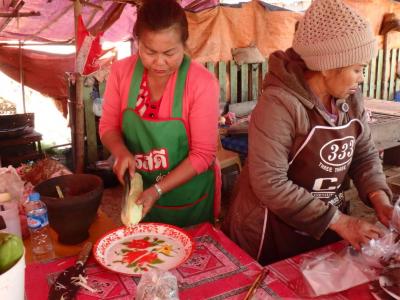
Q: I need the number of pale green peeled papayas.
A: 1